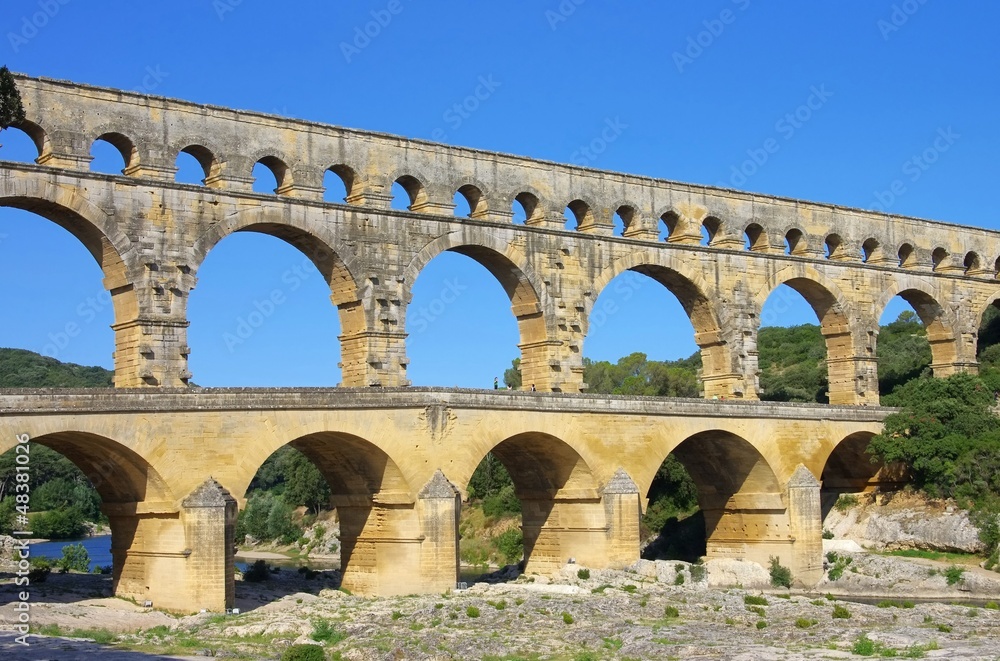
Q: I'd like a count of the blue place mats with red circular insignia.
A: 0